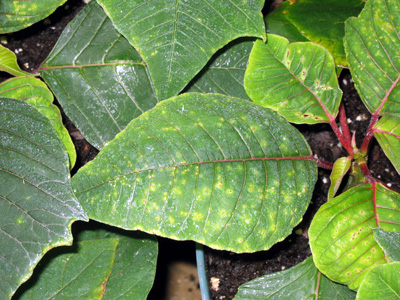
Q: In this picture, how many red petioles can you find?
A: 5